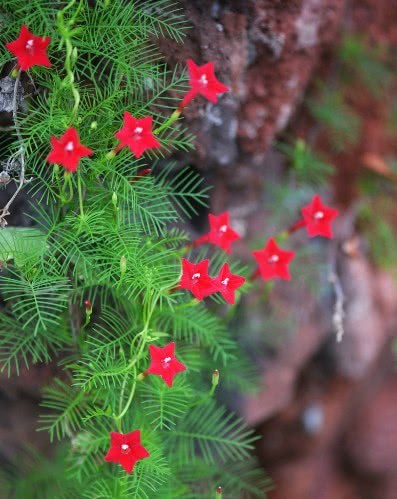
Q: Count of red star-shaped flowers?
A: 11